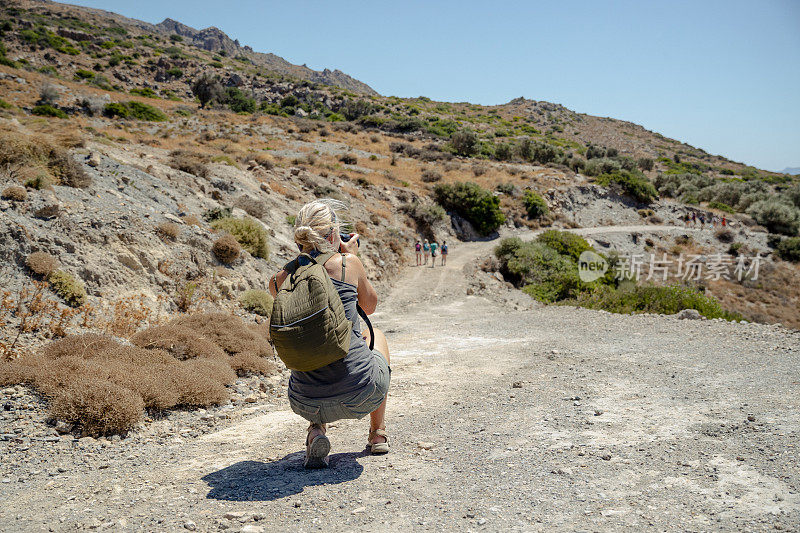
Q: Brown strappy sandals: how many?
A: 2